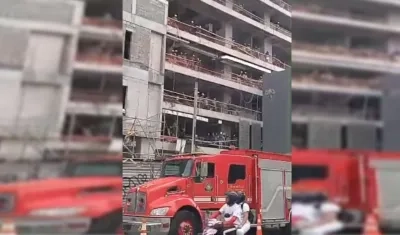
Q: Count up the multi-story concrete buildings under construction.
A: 1